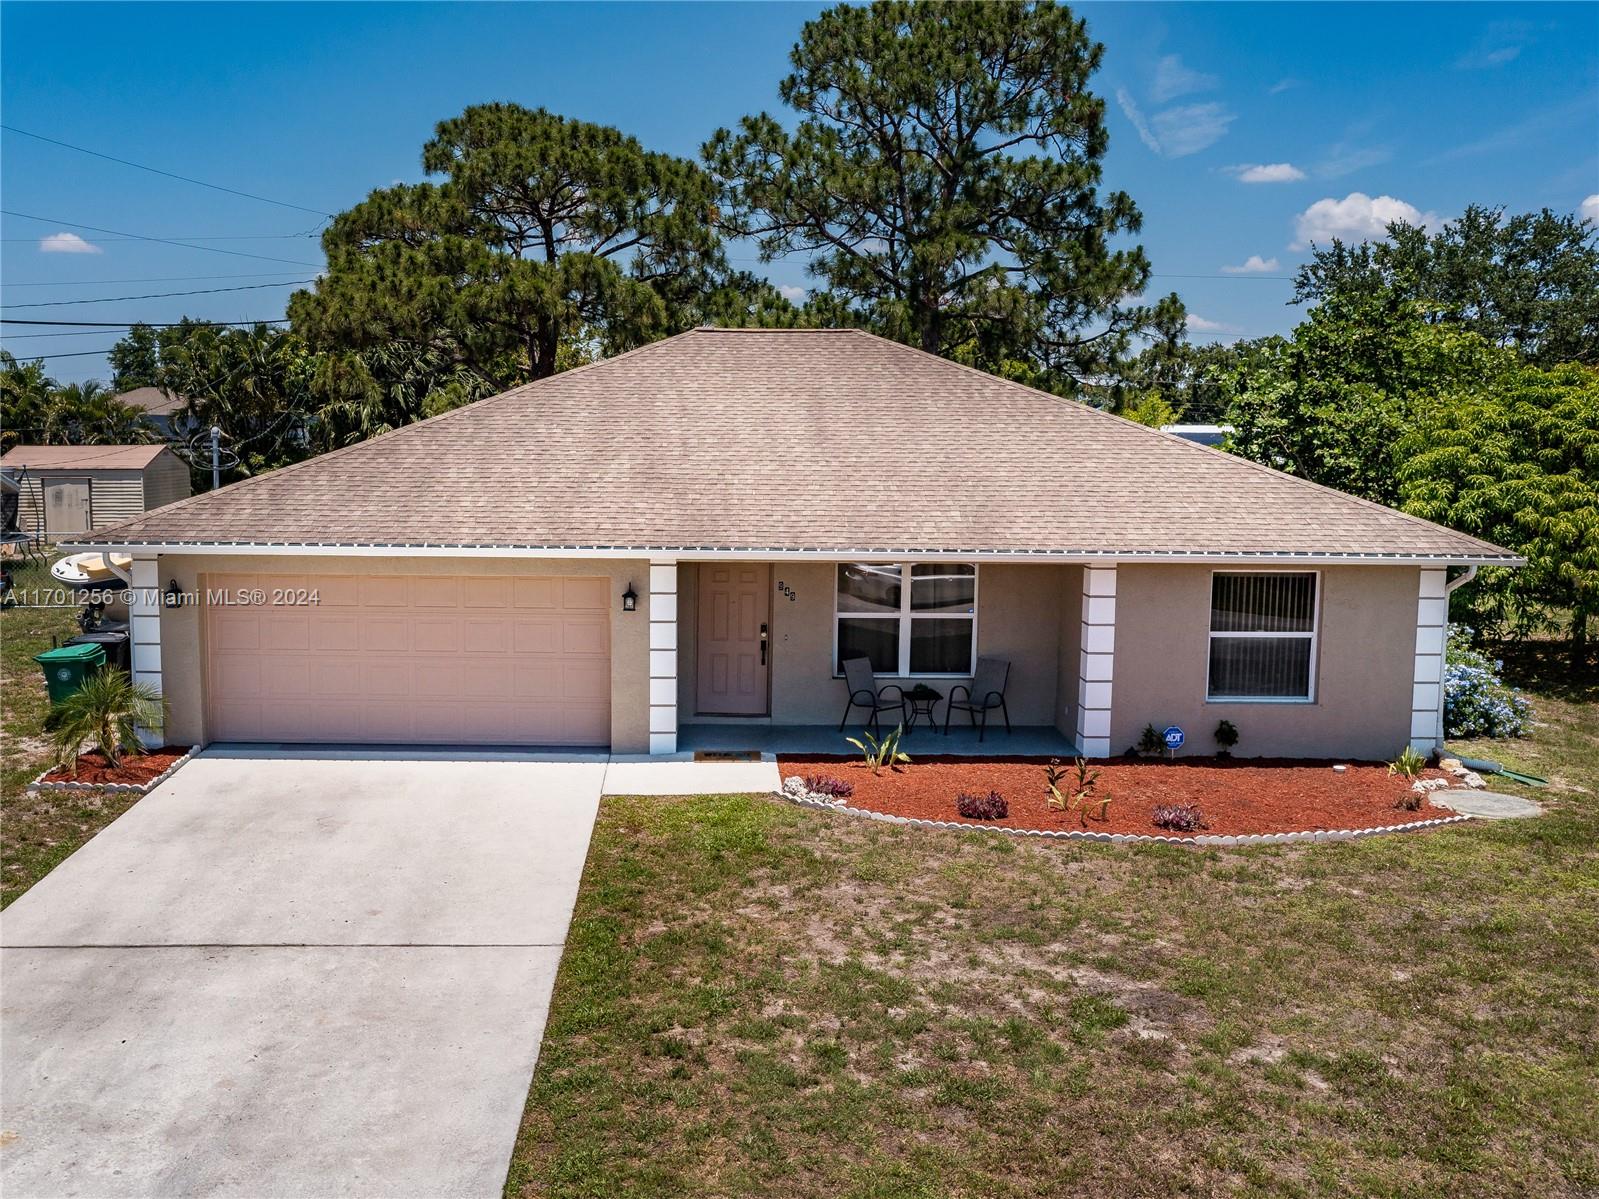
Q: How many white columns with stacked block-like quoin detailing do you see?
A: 4